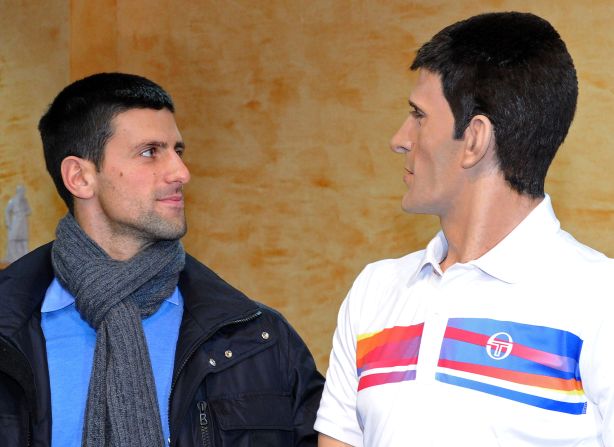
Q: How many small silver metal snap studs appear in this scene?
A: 3